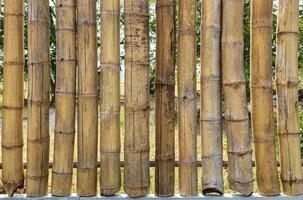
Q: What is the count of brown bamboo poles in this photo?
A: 12